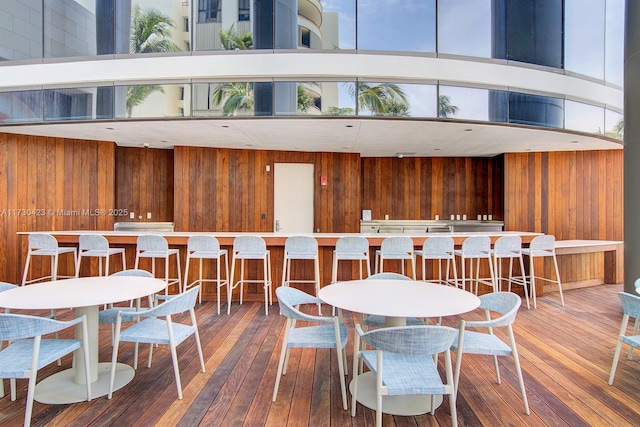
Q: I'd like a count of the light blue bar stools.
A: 12